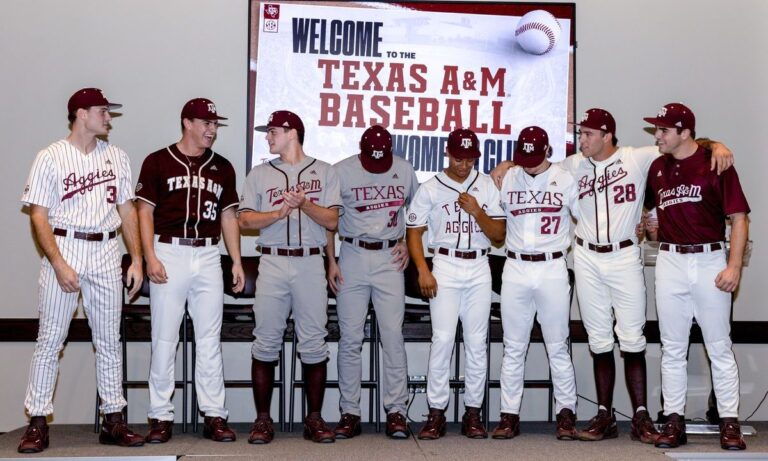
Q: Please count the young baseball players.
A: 8